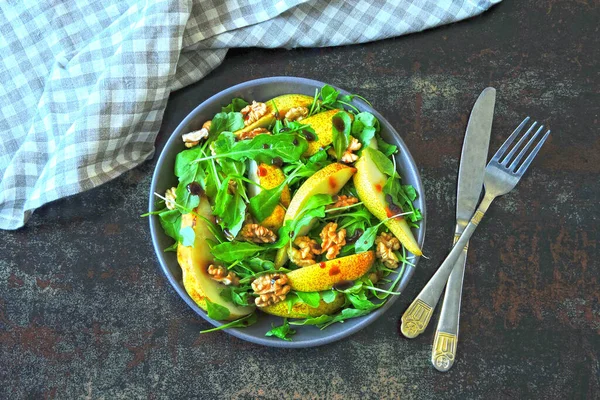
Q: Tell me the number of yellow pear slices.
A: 8